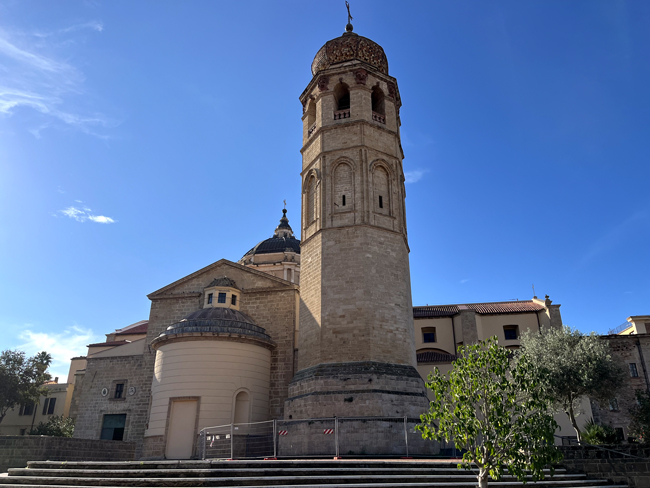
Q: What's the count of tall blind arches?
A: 3